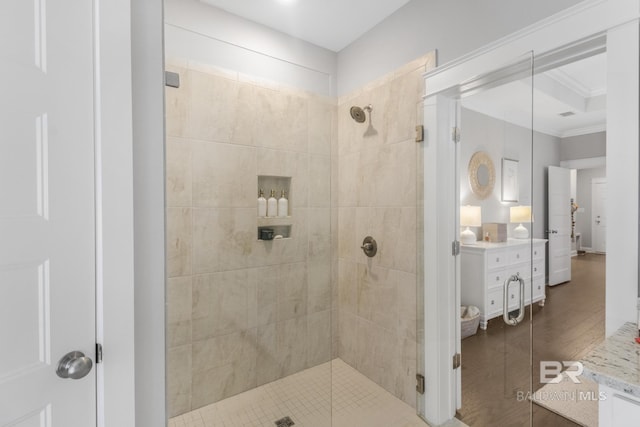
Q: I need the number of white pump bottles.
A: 3